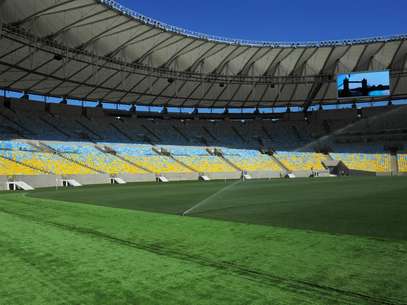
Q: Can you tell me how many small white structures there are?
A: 7